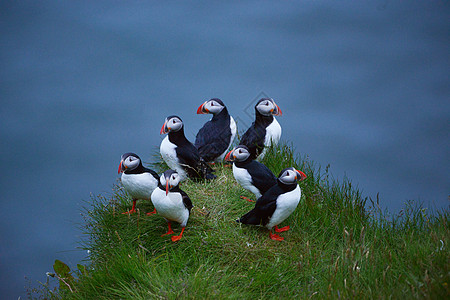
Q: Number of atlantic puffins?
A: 7